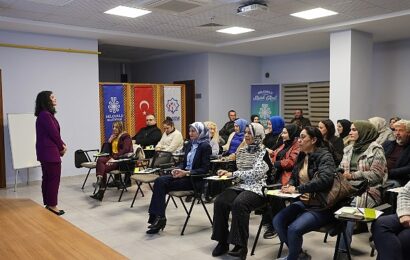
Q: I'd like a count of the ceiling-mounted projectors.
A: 1